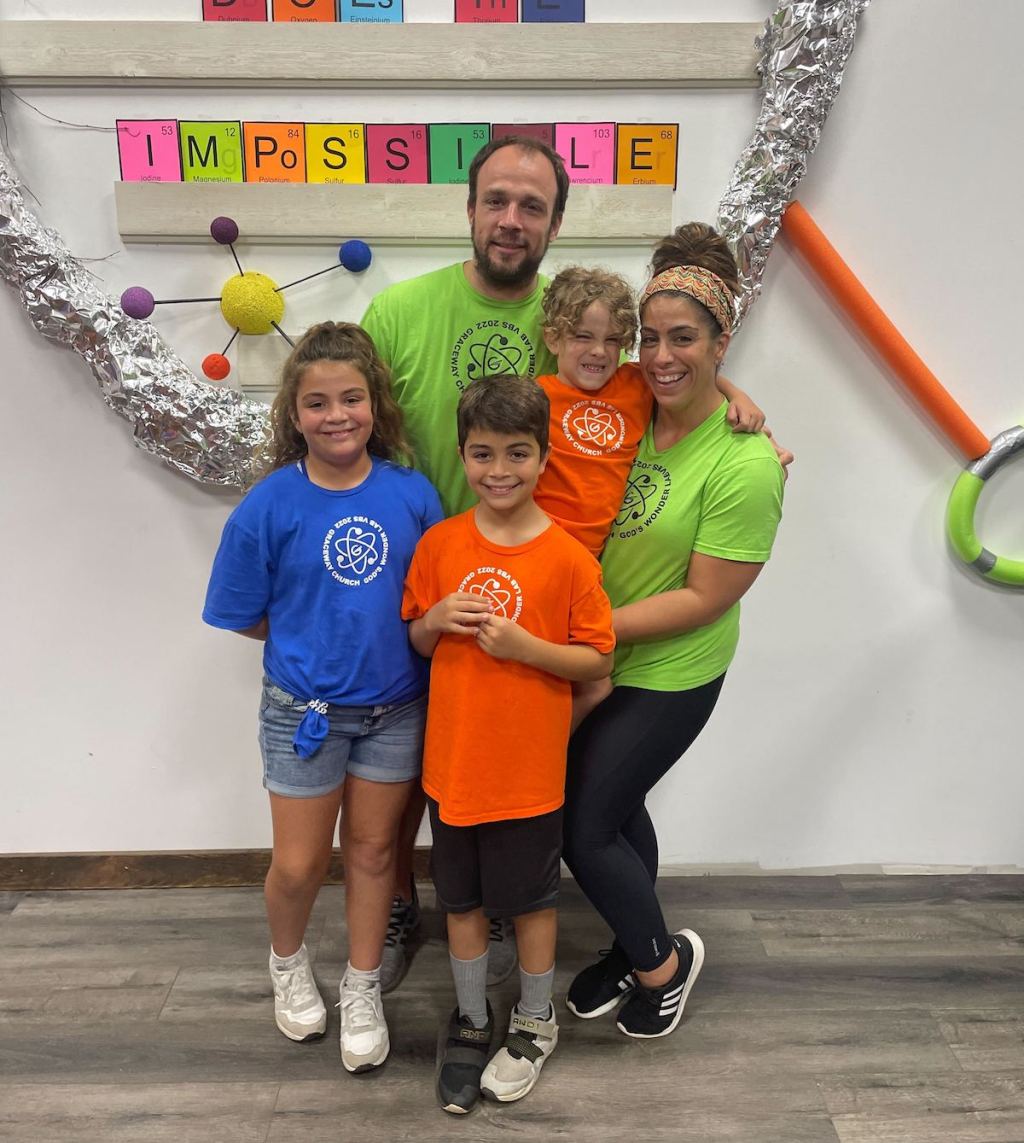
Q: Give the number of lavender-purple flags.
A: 0